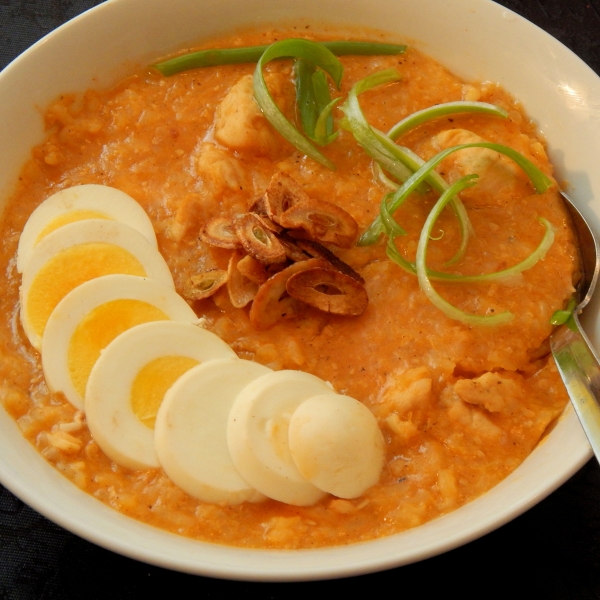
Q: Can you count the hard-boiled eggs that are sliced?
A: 1